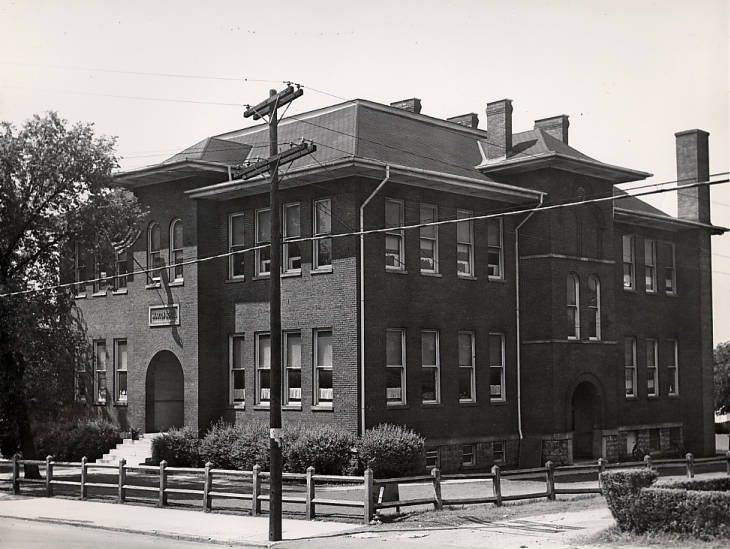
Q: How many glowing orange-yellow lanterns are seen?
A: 0